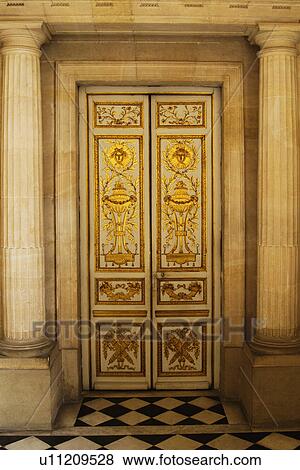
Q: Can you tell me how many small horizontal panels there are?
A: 4